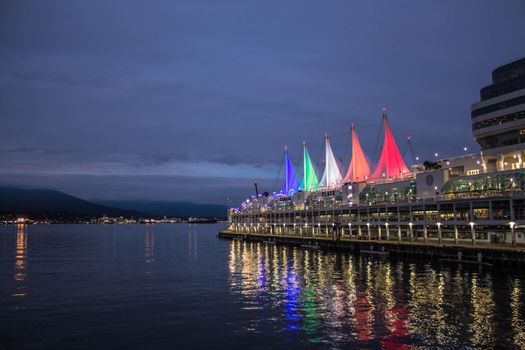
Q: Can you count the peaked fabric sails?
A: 5